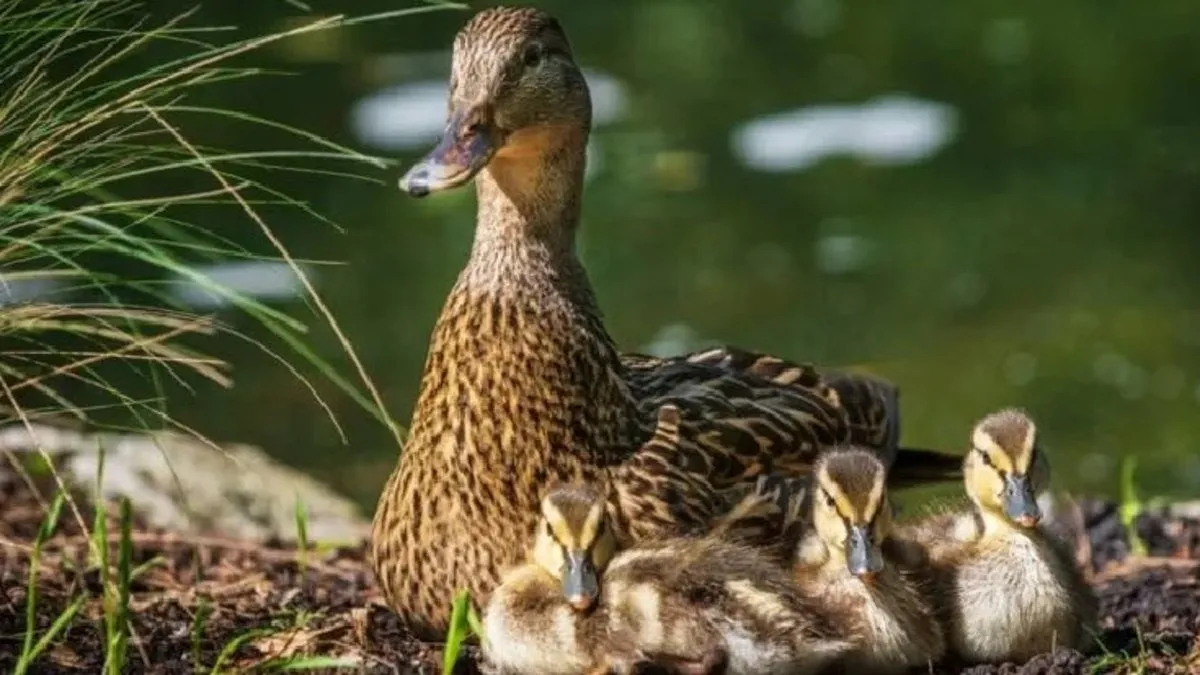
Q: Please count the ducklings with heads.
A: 3